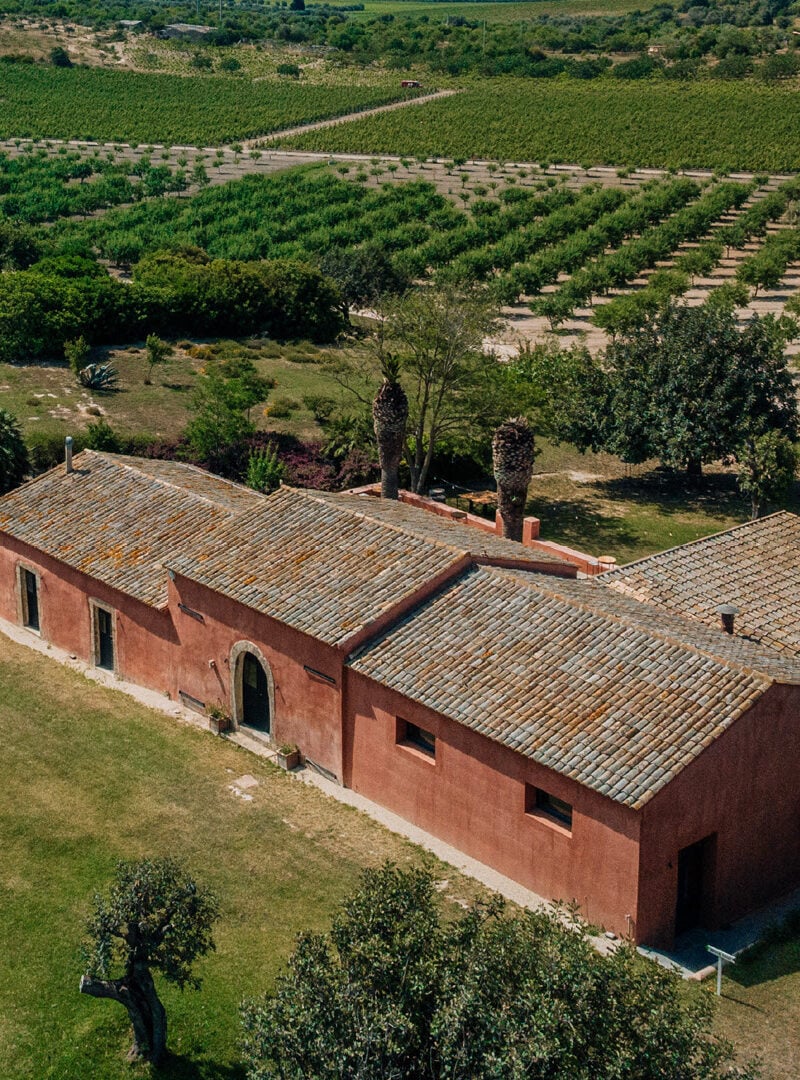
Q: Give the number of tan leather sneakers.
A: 0